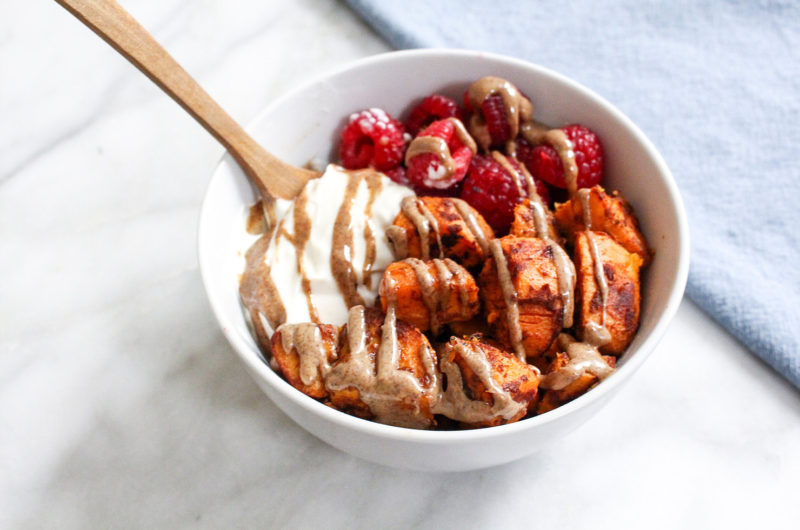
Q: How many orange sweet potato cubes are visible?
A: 10